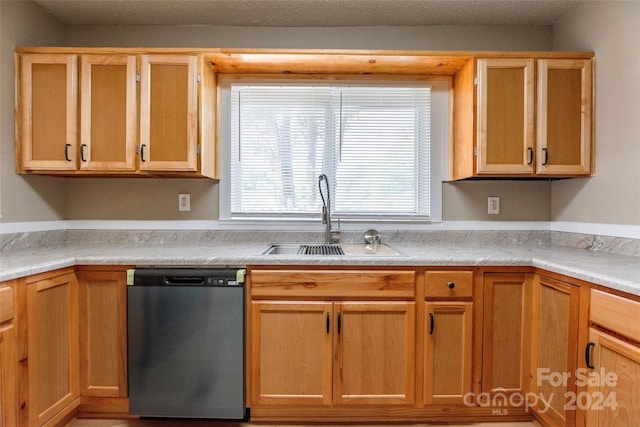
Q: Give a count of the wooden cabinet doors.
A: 14